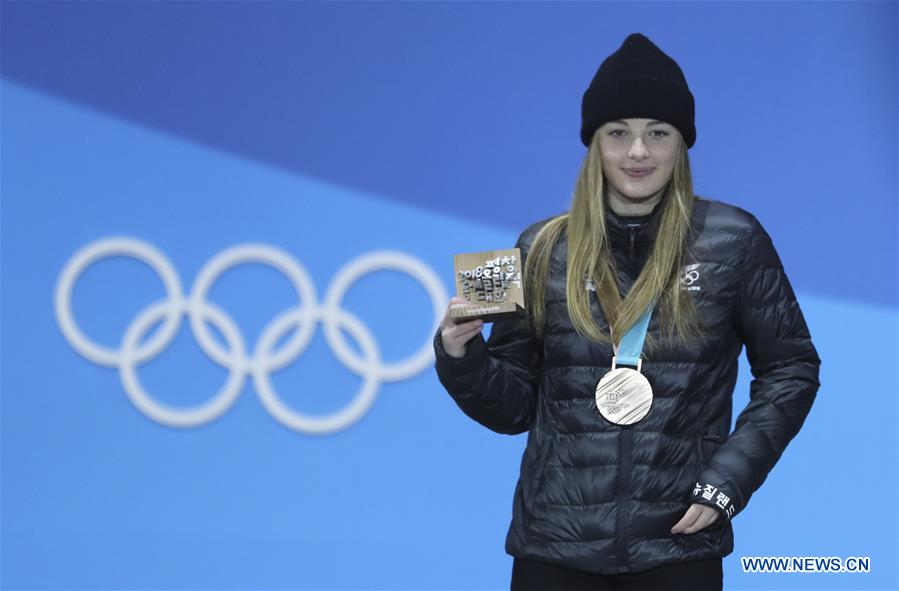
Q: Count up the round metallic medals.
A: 1